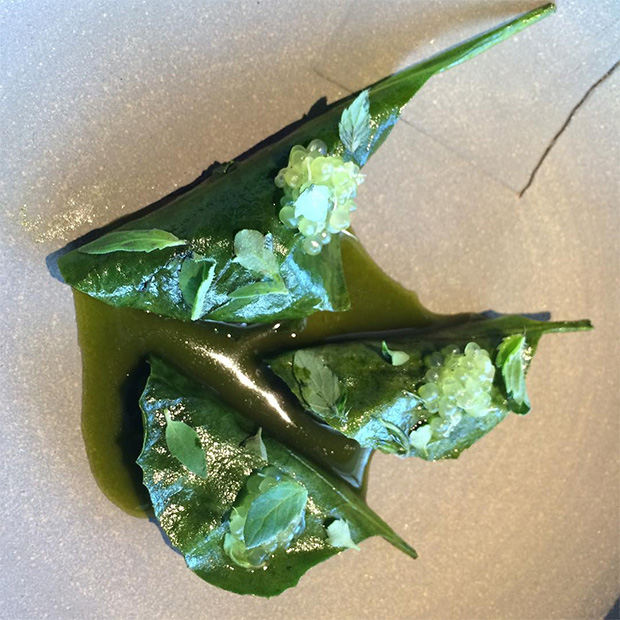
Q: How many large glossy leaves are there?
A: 3